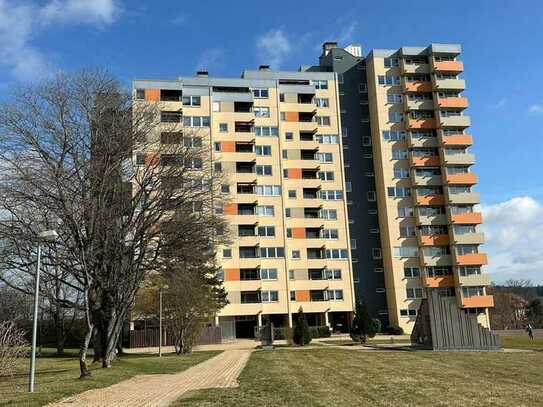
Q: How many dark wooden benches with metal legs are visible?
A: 0